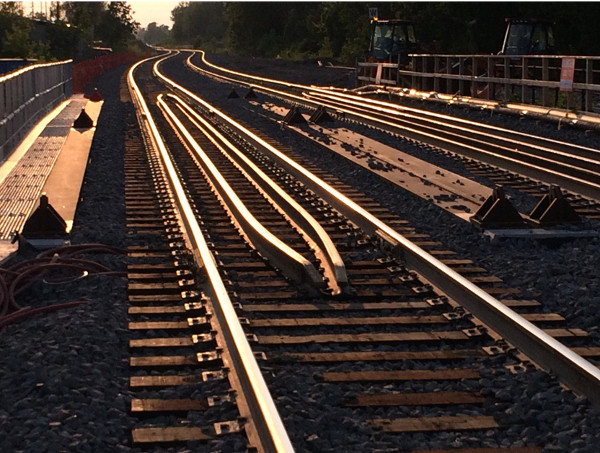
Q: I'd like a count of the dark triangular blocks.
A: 9